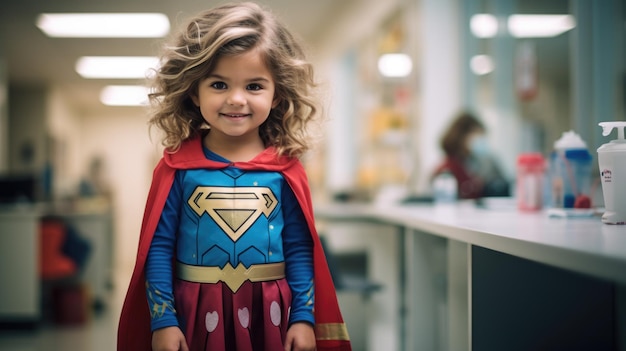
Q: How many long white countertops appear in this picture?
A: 1